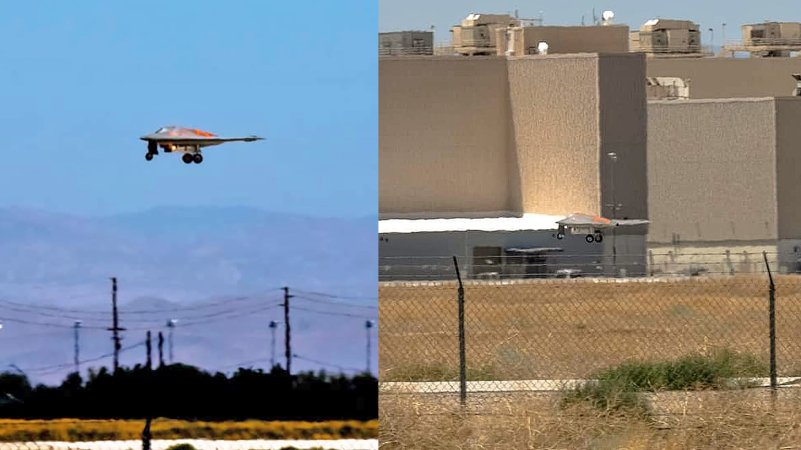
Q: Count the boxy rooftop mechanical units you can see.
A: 4